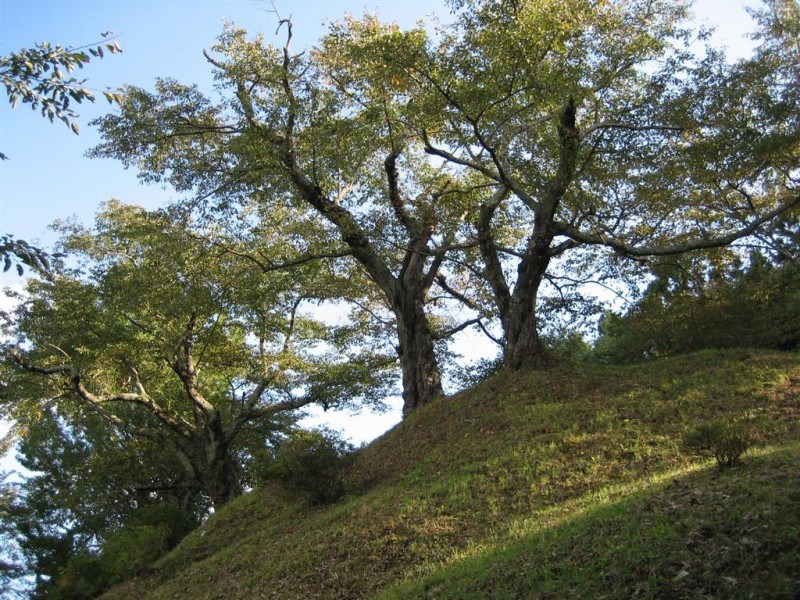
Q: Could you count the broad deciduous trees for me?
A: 3